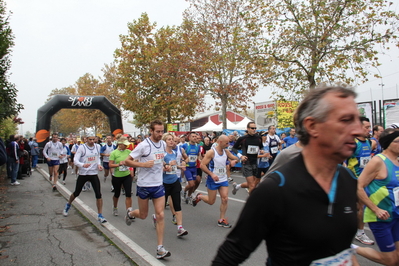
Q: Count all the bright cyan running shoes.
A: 2